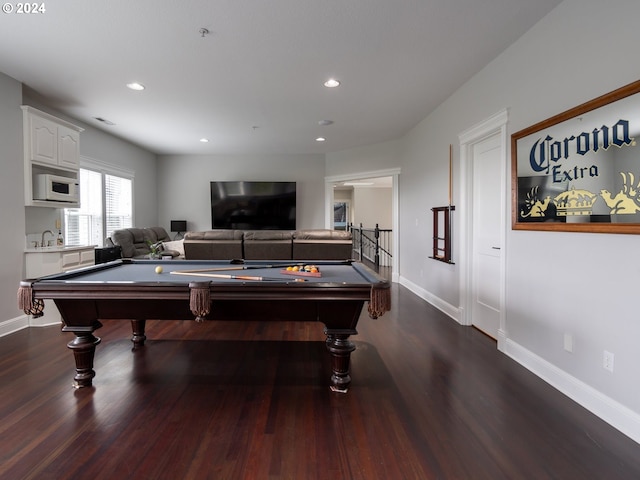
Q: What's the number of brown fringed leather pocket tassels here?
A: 3